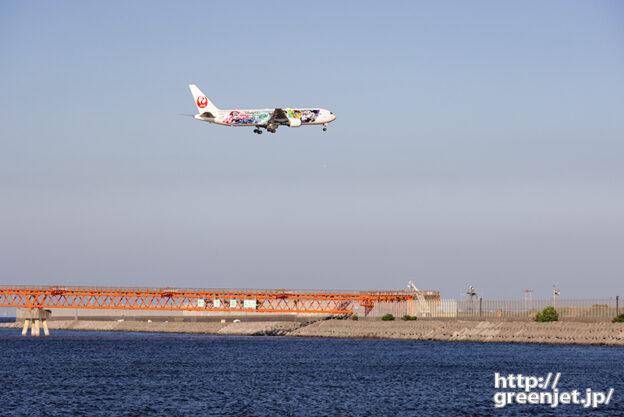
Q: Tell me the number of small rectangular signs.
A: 4